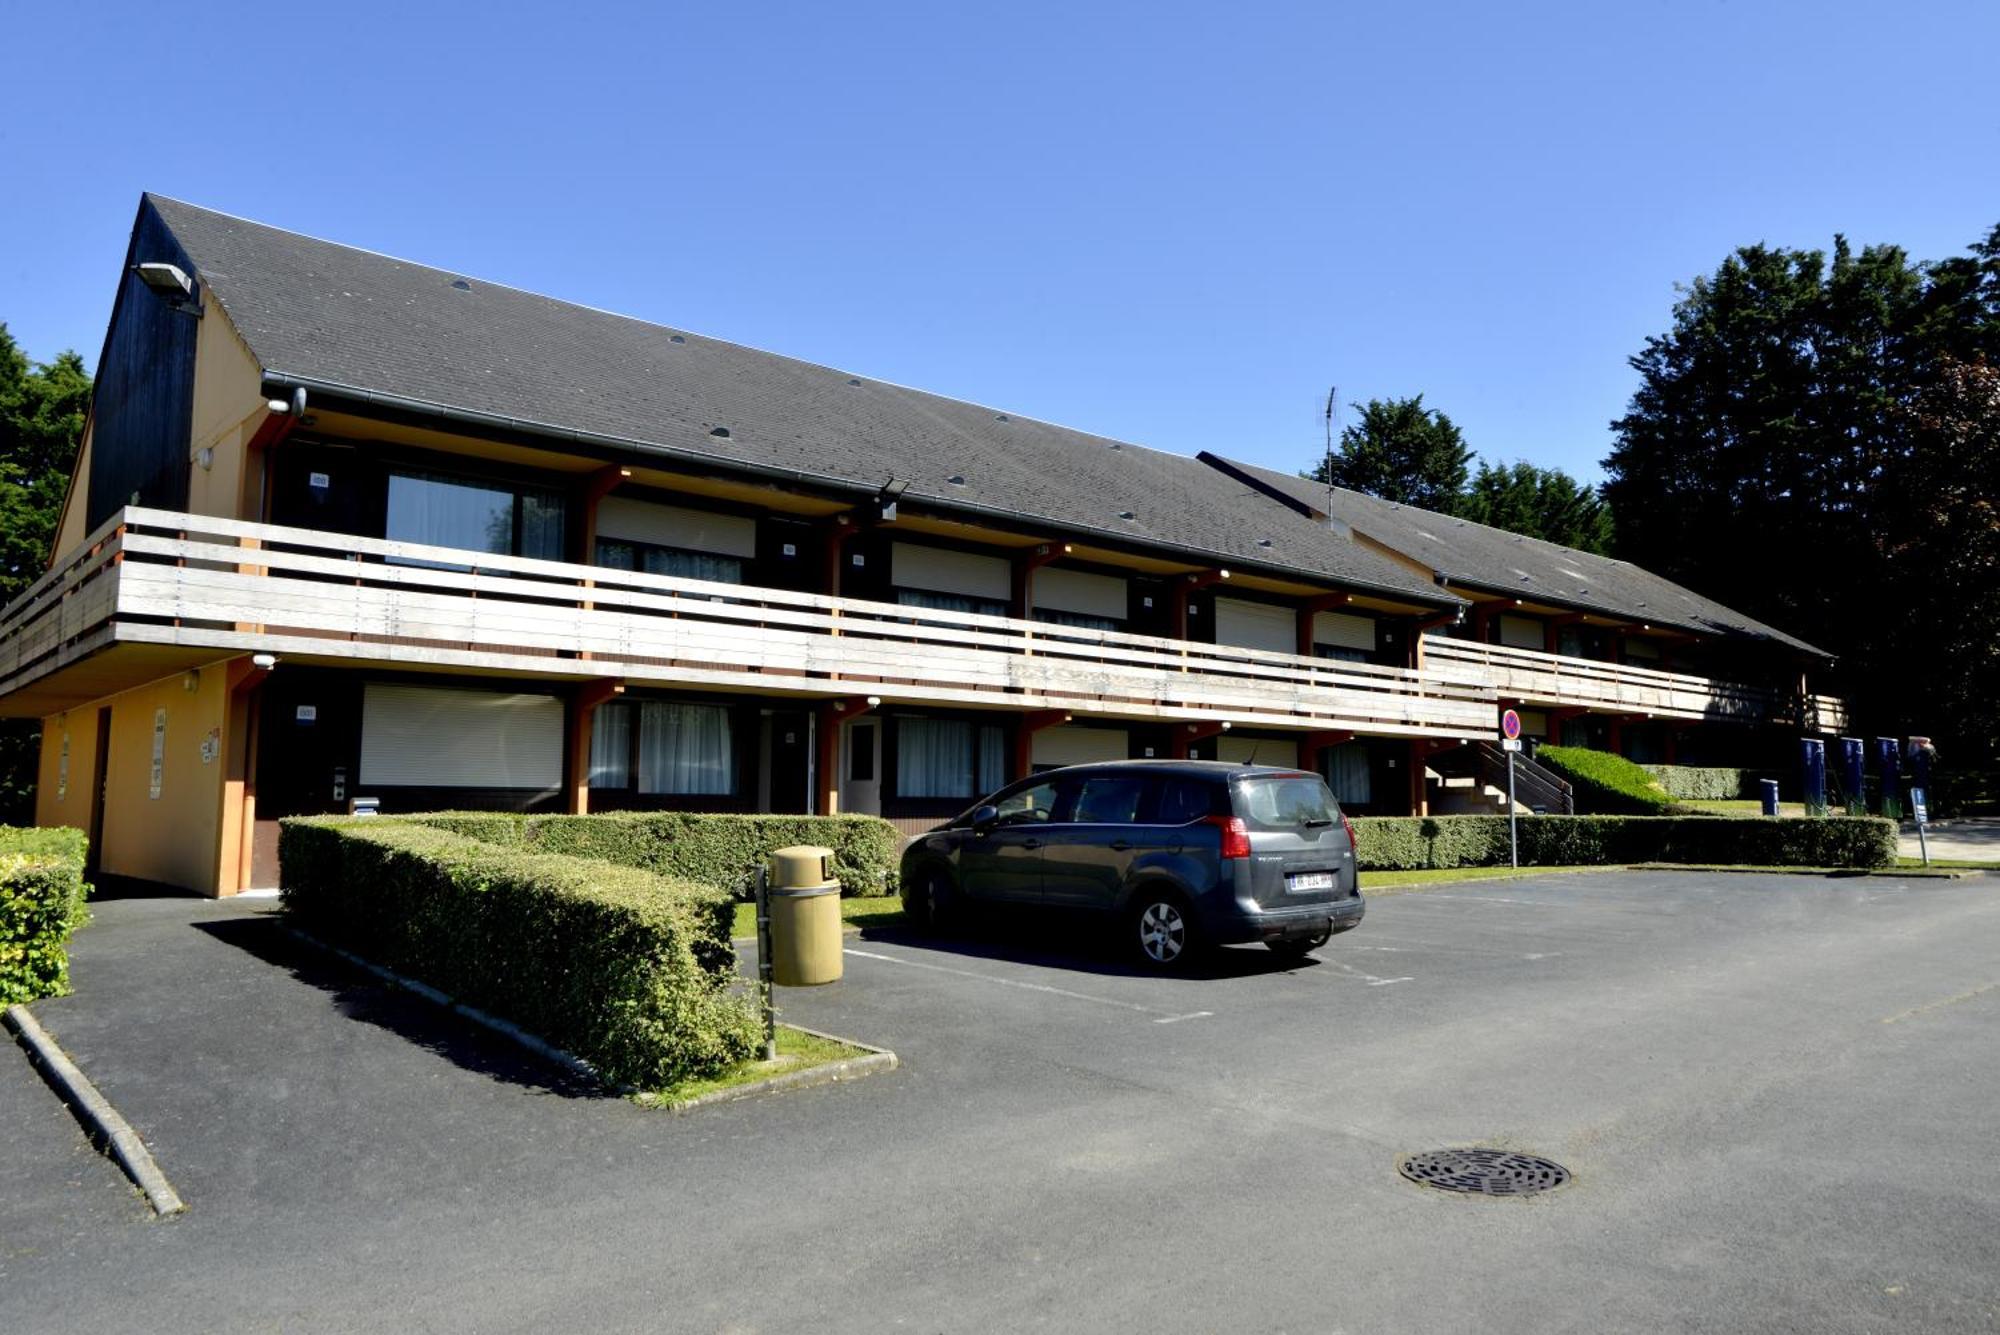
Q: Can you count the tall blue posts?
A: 4